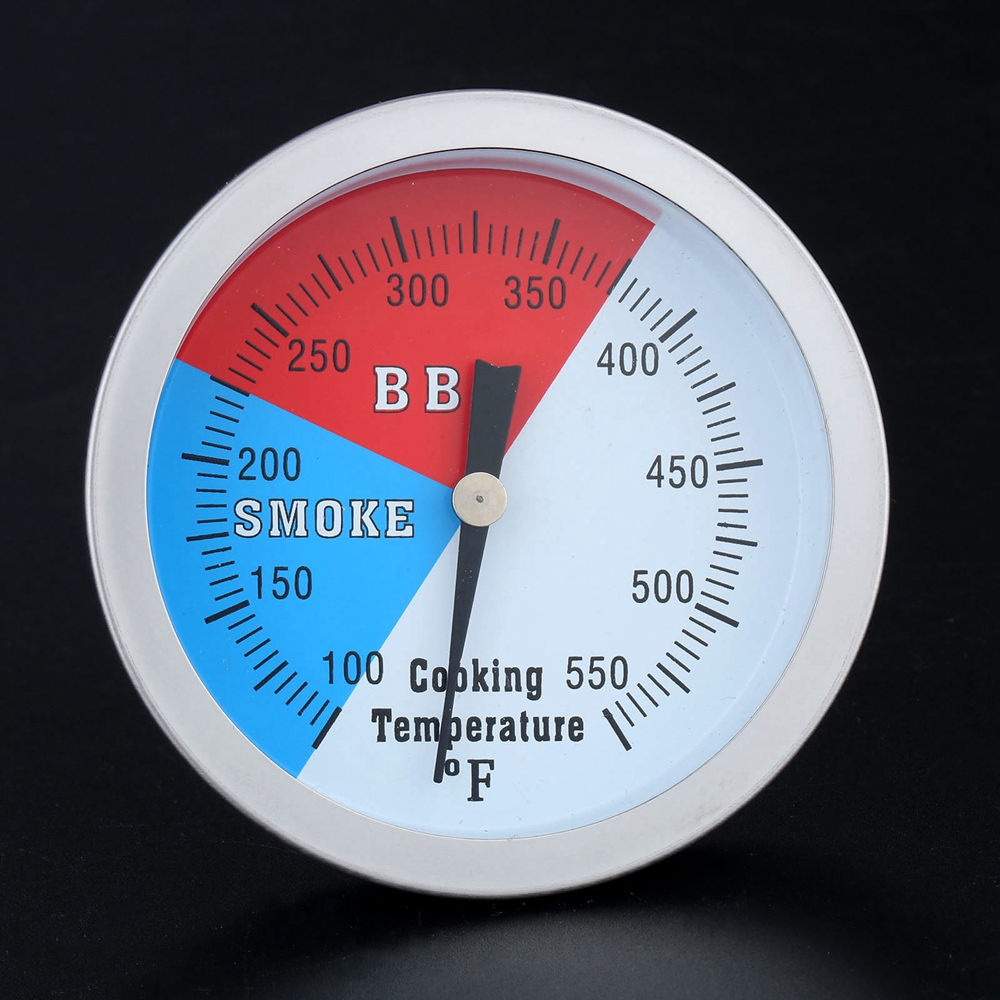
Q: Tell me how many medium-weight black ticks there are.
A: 9